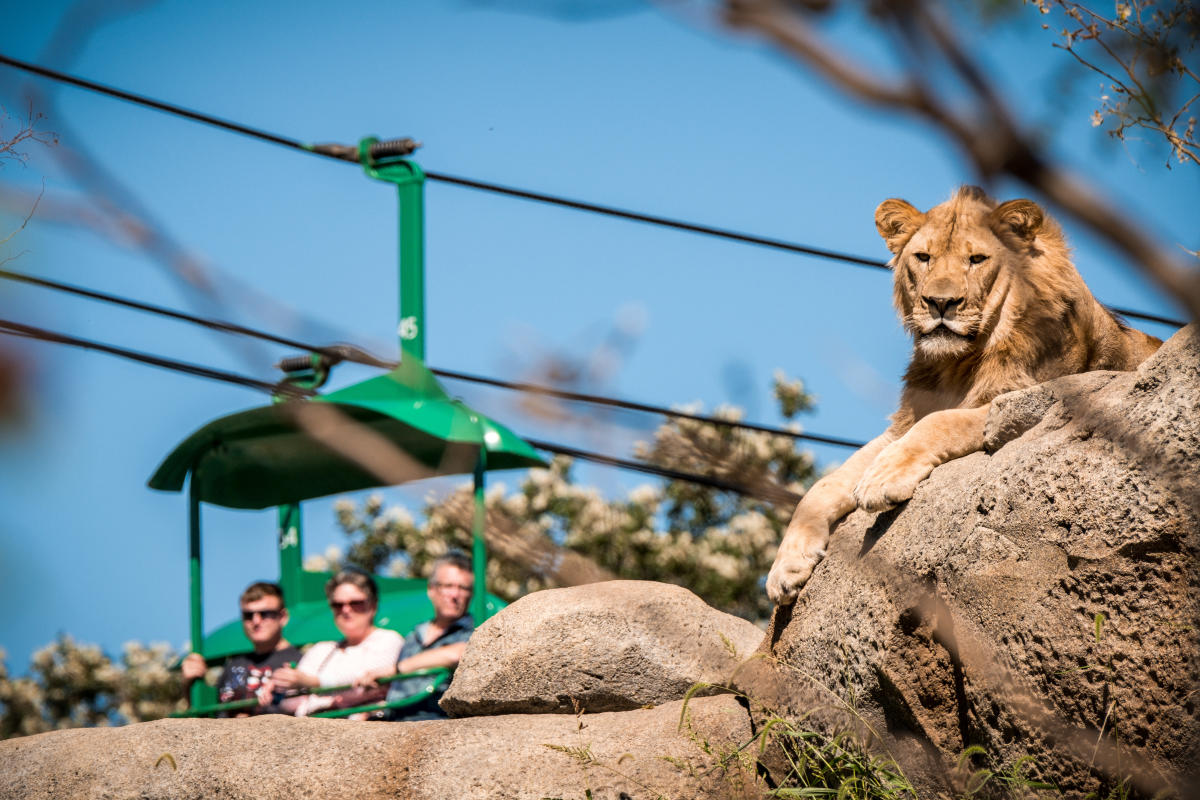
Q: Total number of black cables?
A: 3